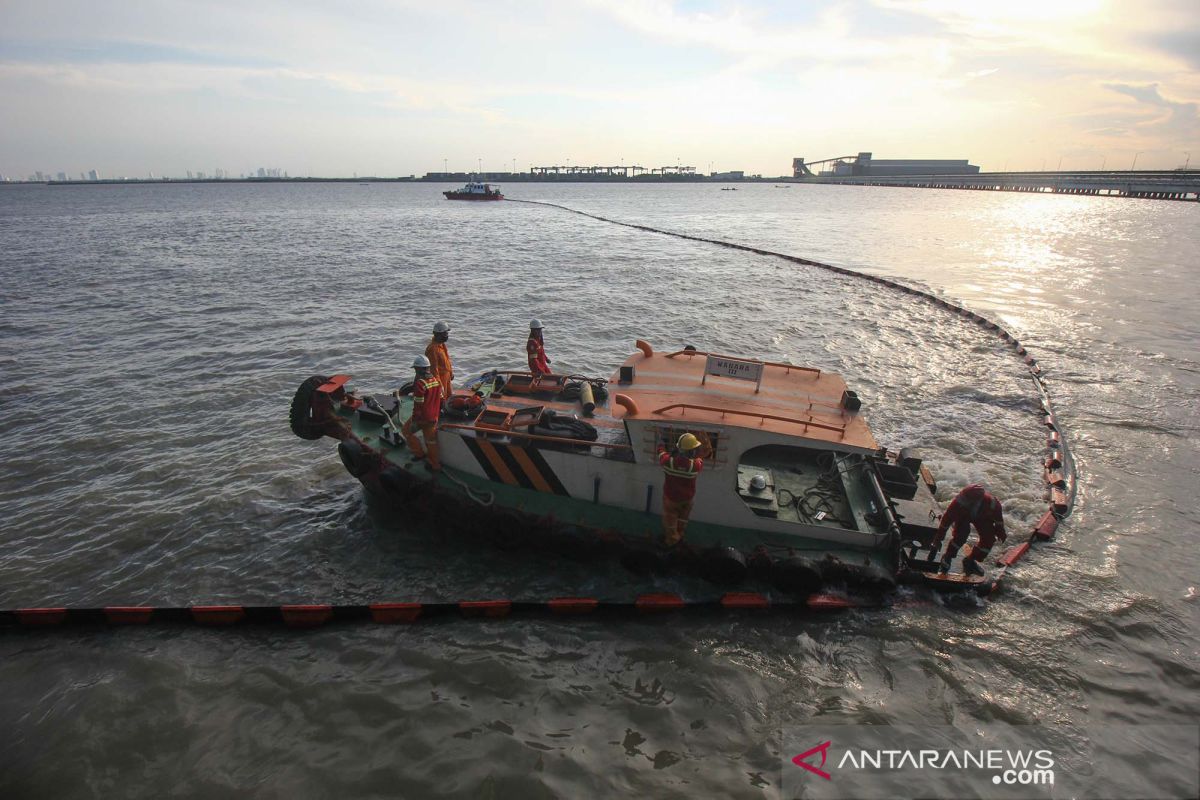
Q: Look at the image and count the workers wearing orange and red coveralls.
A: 5